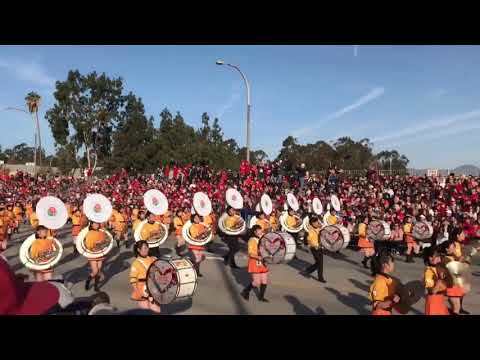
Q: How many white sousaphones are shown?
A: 9